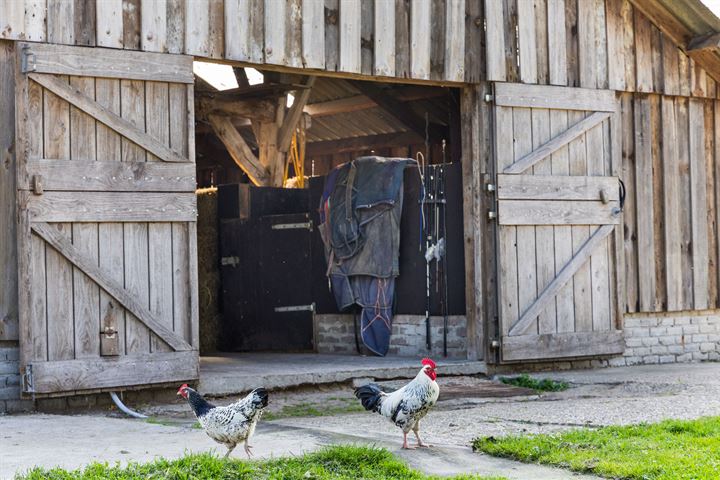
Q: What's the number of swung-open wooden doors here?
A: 2